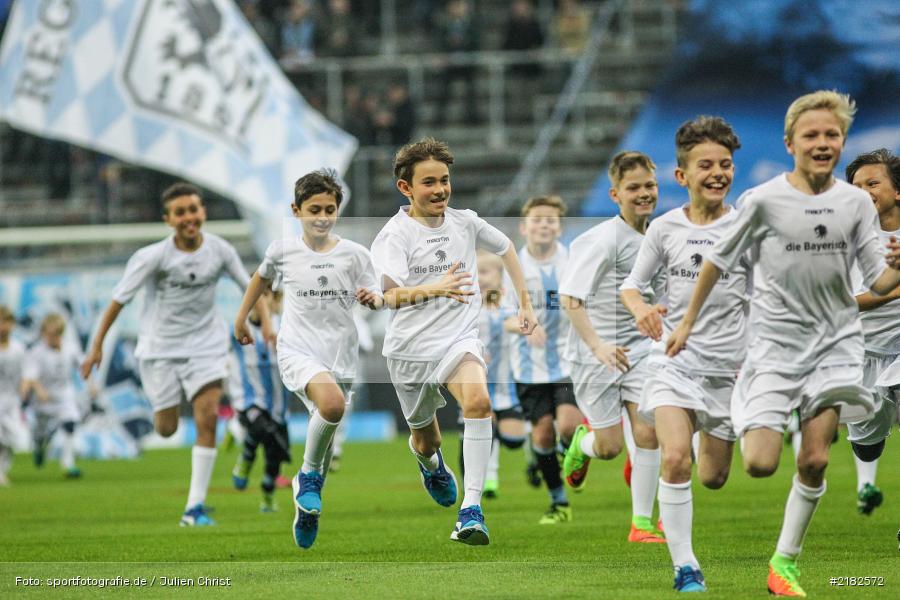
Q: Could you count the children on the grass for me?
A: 12